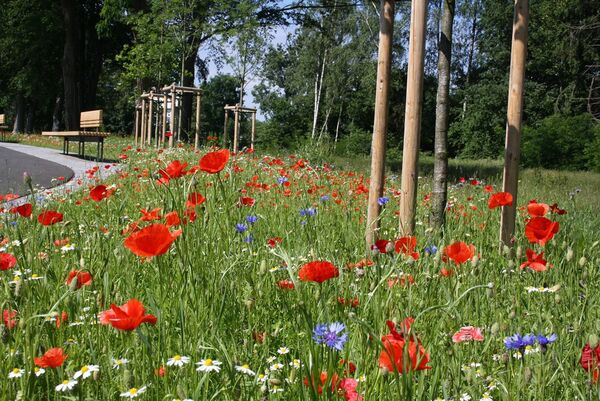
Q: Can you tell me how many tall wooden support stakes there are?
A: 3